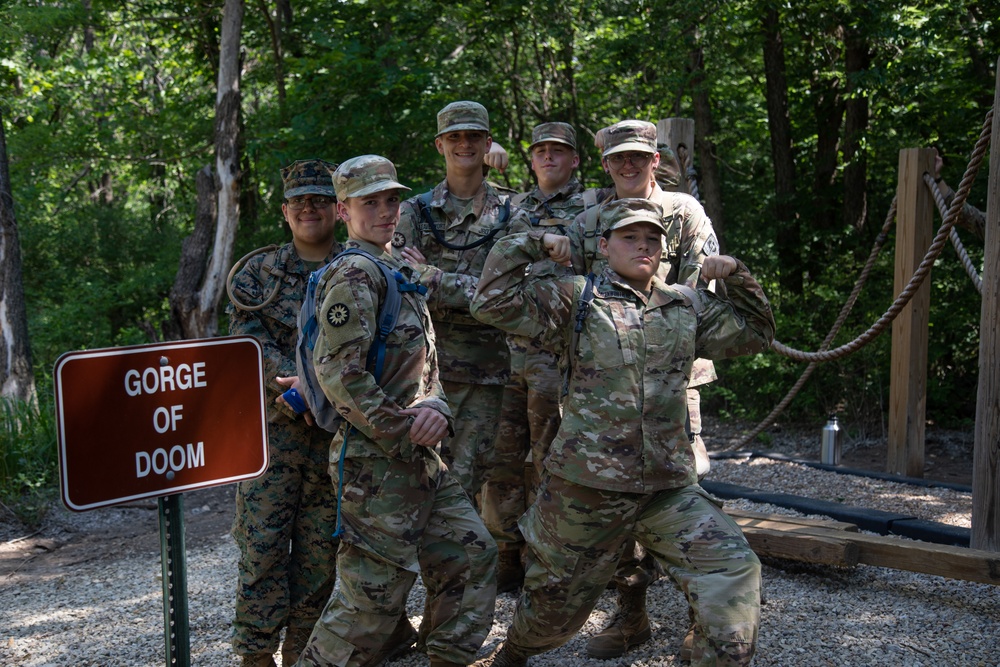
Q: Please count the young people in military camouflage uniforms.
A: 6